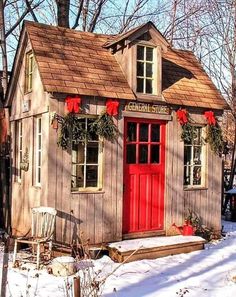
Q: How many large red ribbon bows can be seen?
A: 4